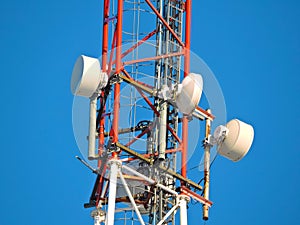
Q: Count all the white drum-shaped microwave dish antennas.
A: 3